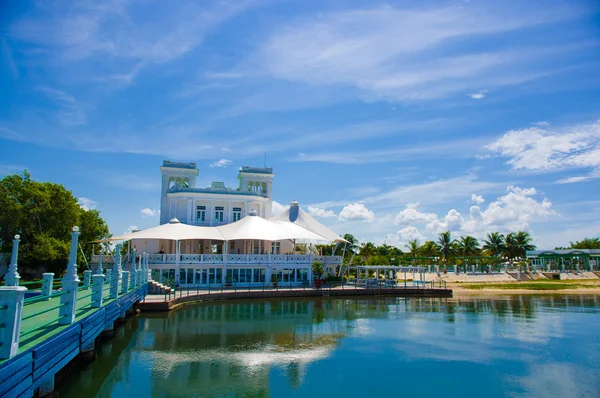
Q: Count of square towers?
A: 2